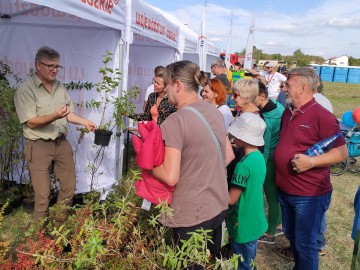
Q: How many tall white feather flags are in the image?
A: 3